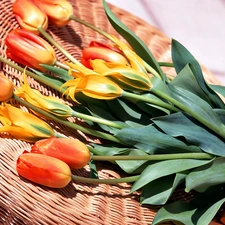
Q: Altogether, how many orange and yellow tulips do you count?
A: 11